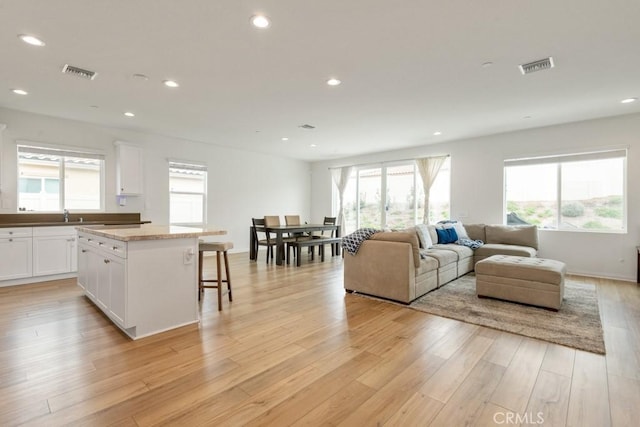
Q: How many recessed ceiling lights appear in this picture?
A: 10